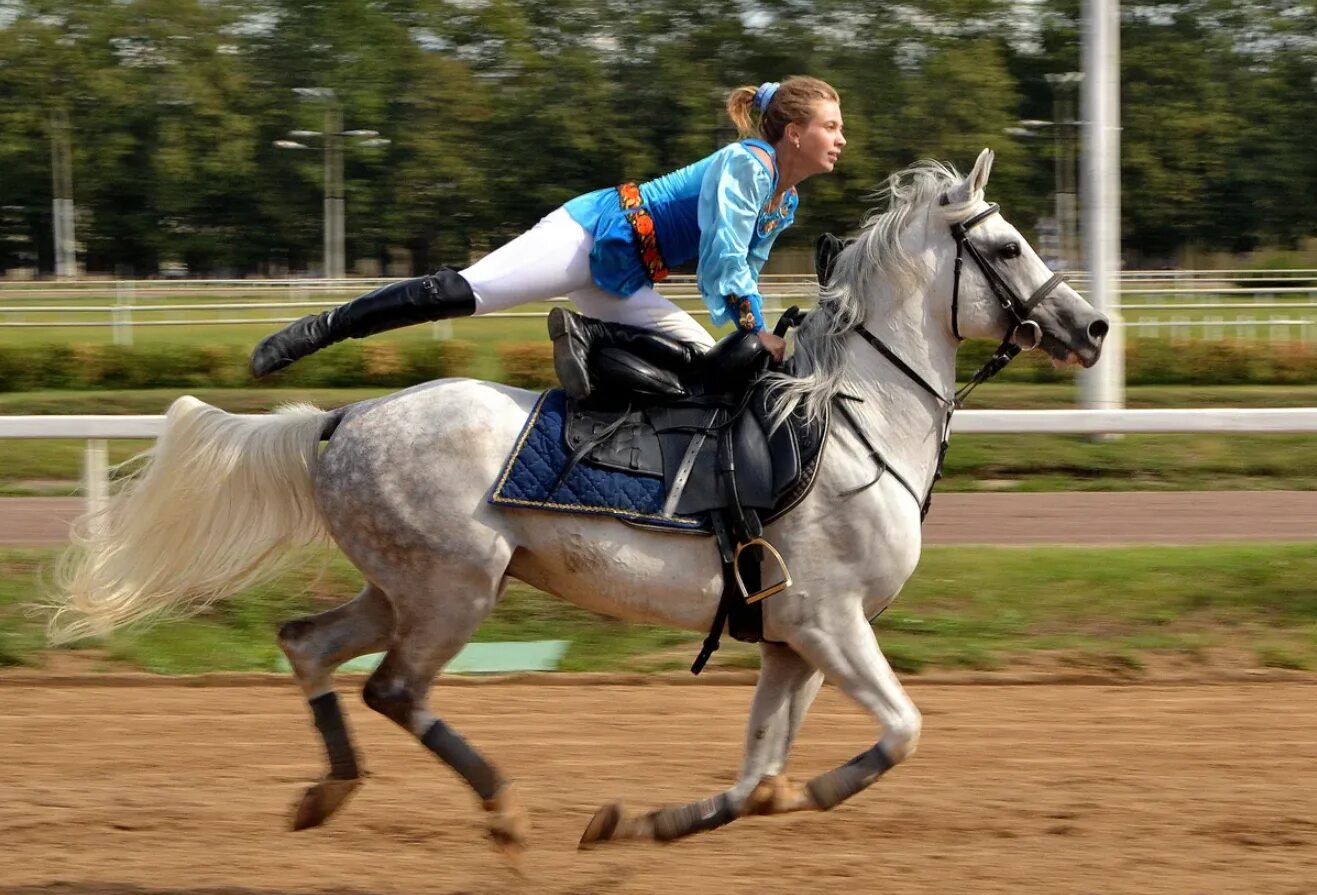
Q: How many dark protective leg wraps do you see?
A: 4